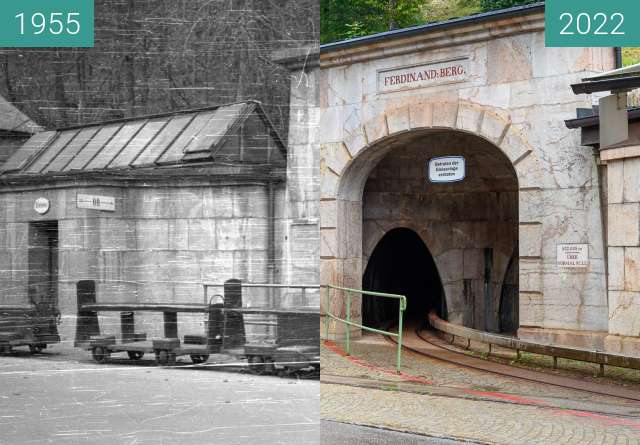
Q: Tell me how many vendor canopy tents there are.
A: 0